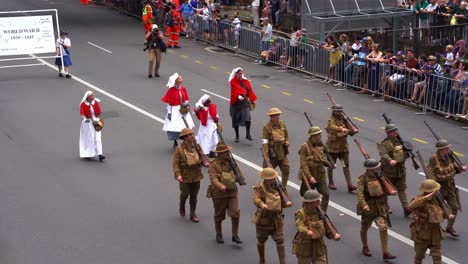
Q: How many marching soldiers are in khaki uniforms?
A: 11